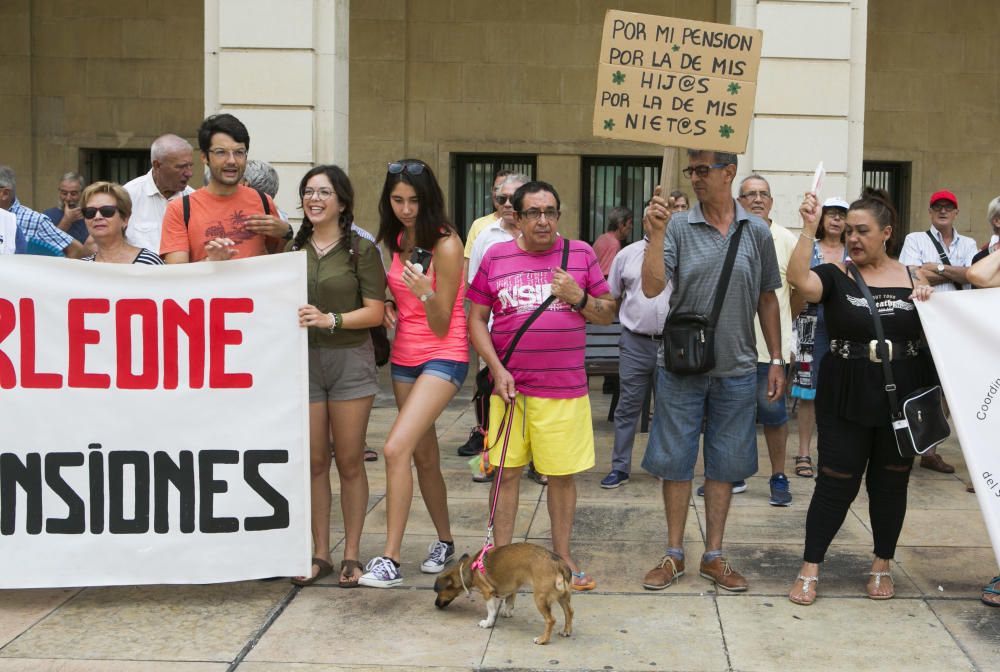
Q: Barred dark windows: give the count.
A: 4